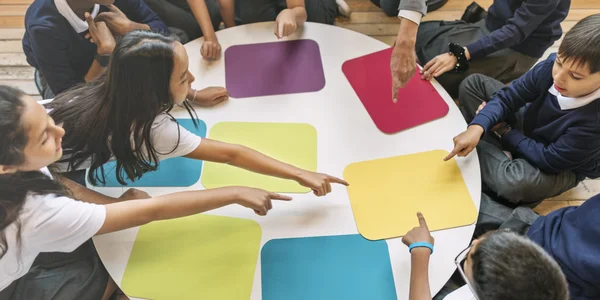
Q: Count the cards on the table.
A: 7